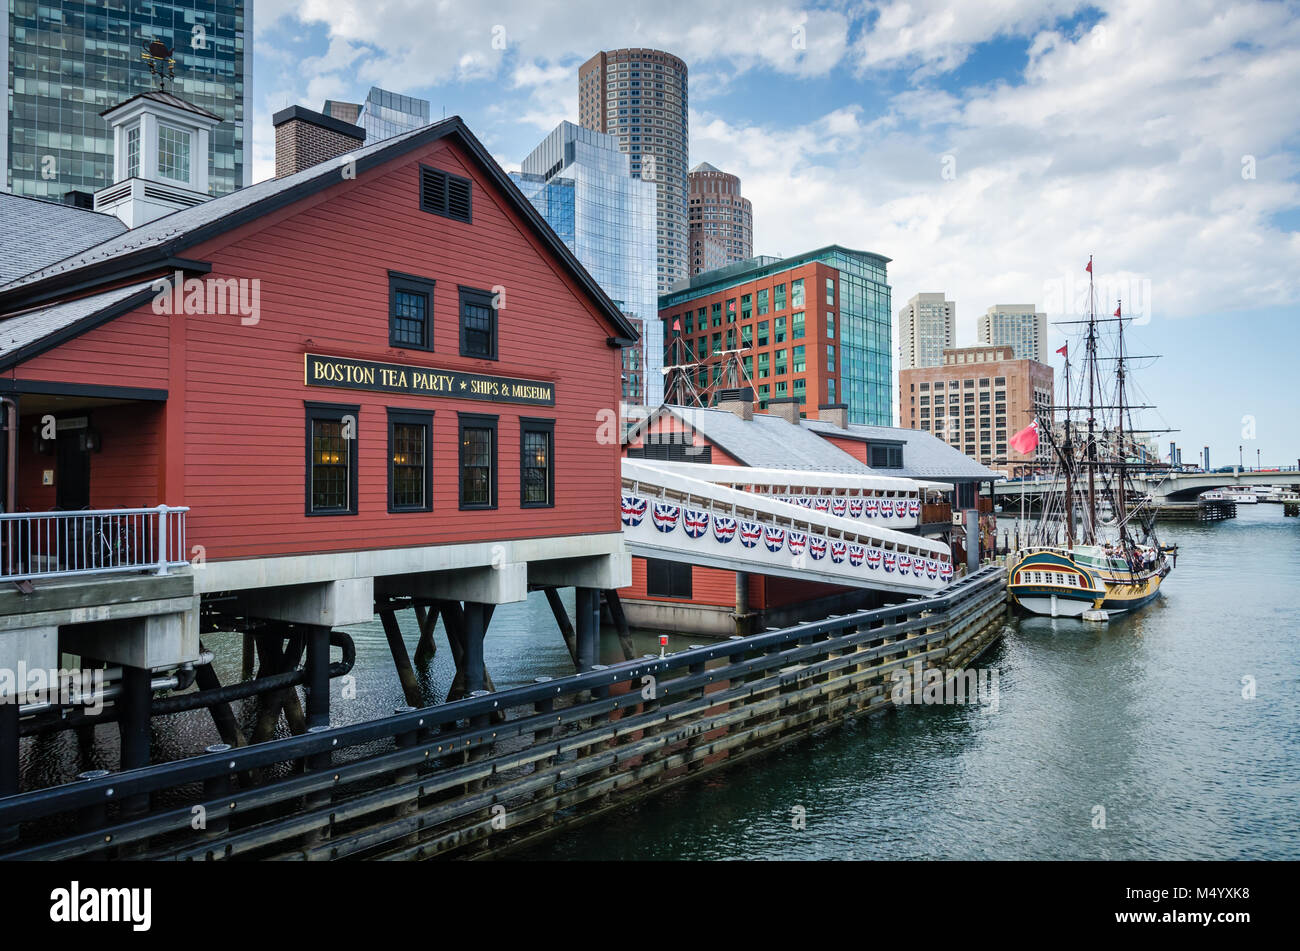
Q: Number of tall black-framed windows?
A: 4